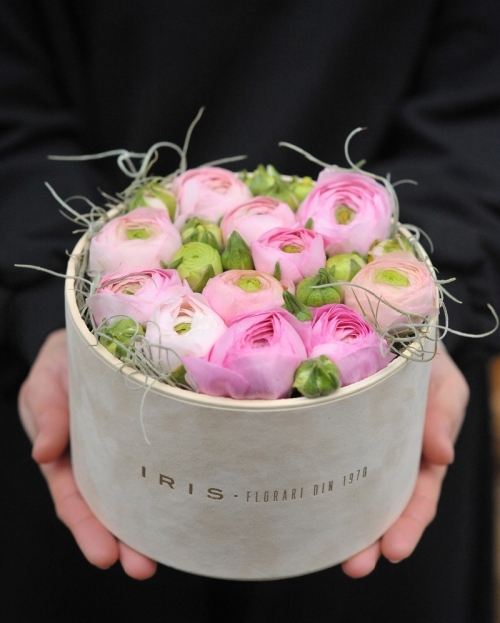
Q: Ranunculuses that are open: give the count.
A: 11